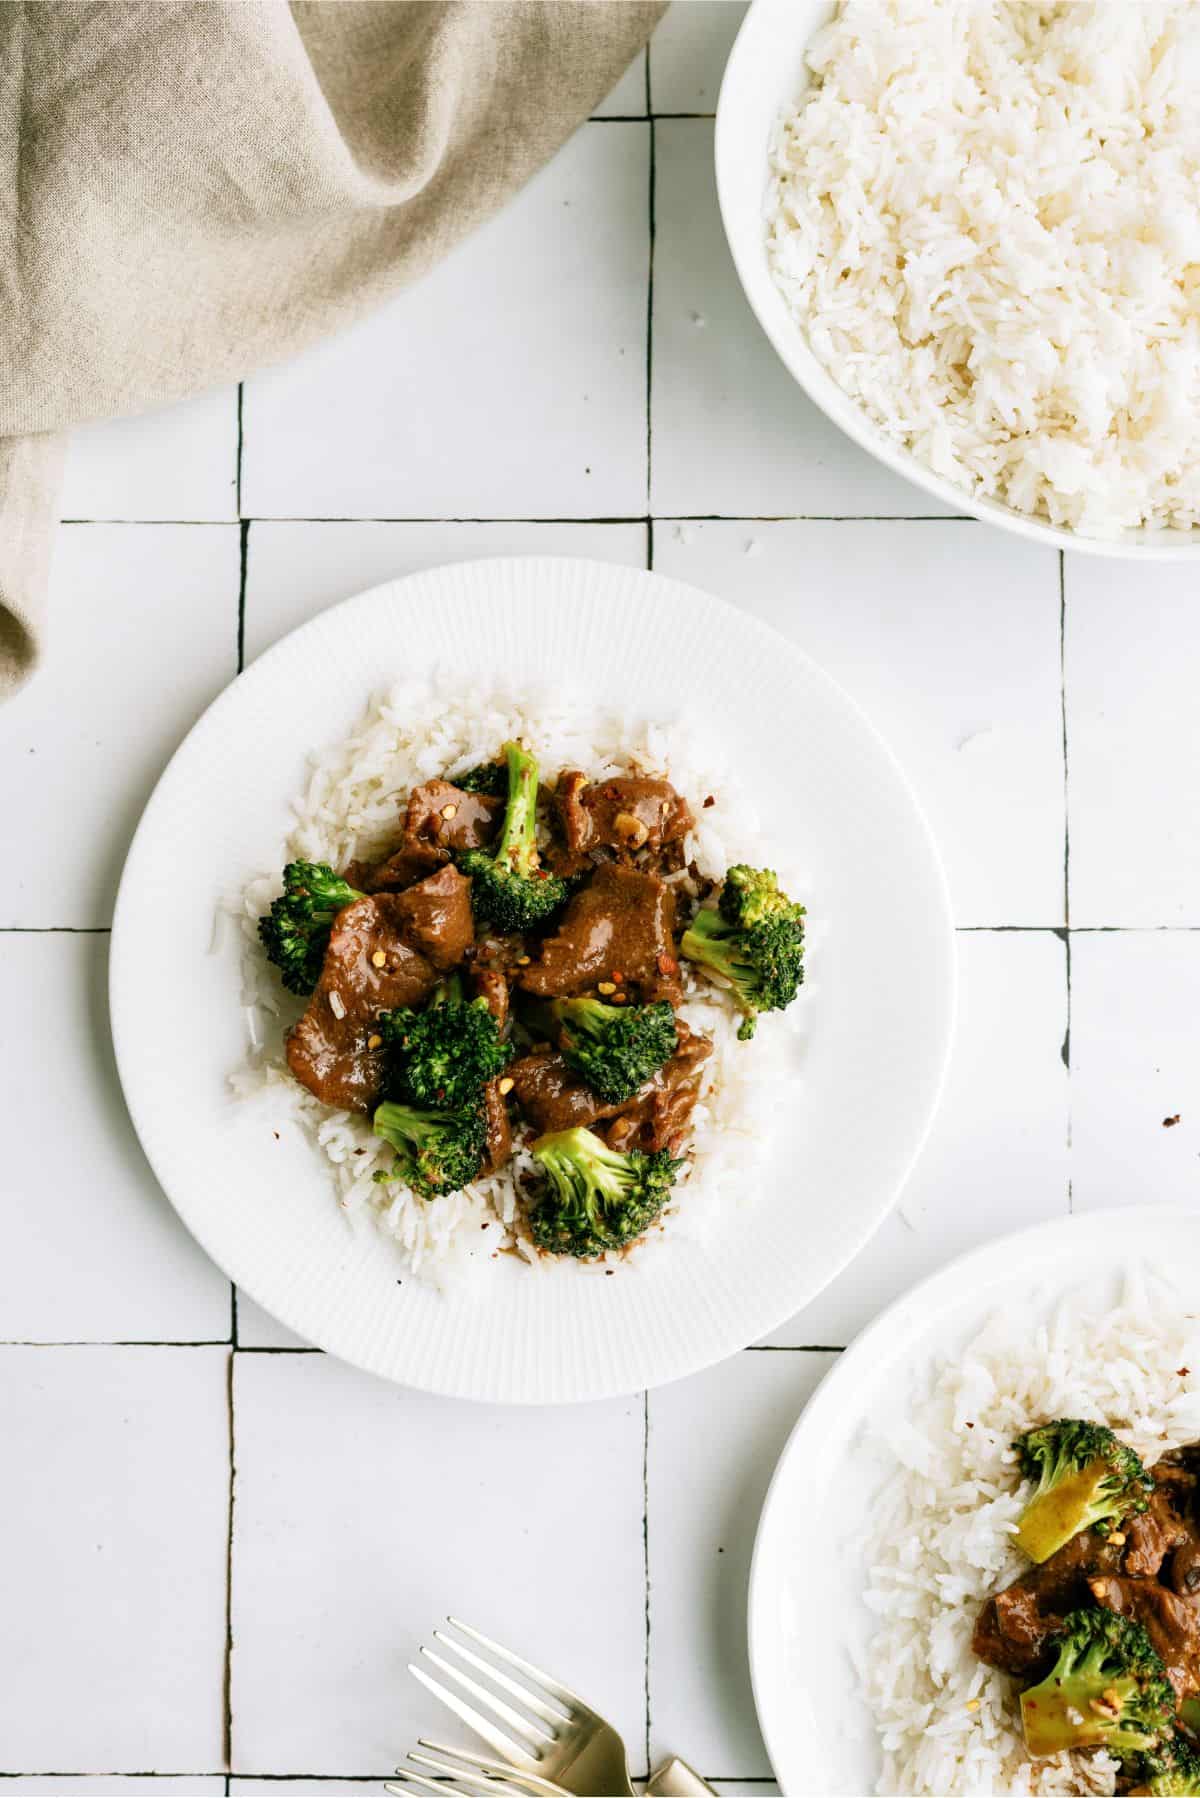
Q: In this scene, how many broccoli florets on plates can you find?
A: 11